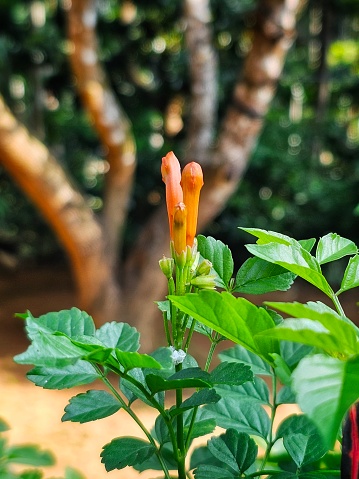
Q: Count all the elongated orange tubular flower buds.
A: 3